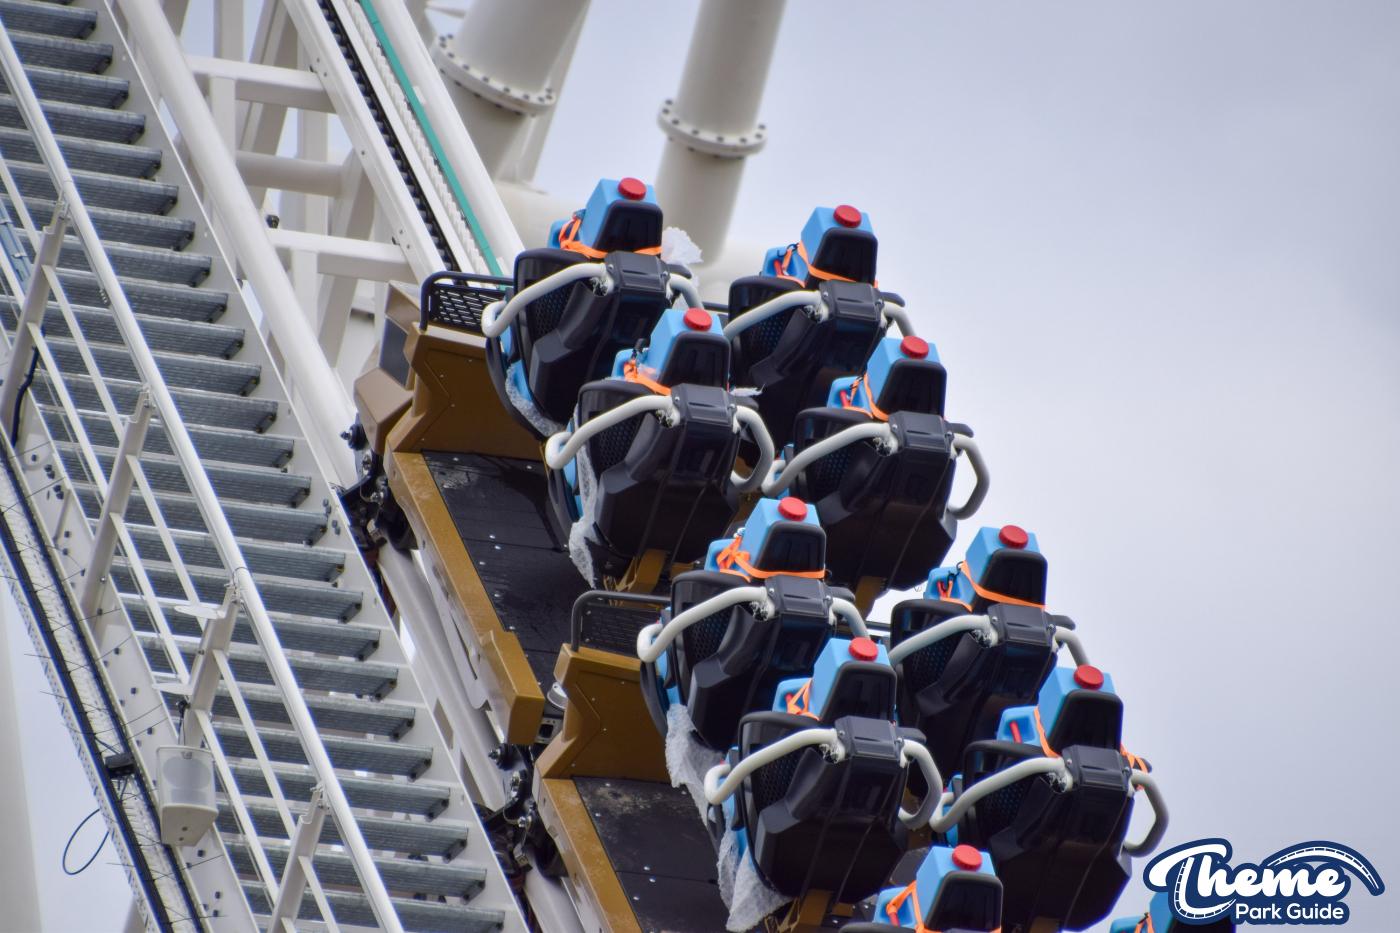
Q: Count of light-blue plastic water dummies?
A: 10